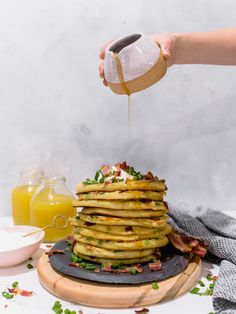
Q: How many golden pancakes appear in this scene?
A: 10